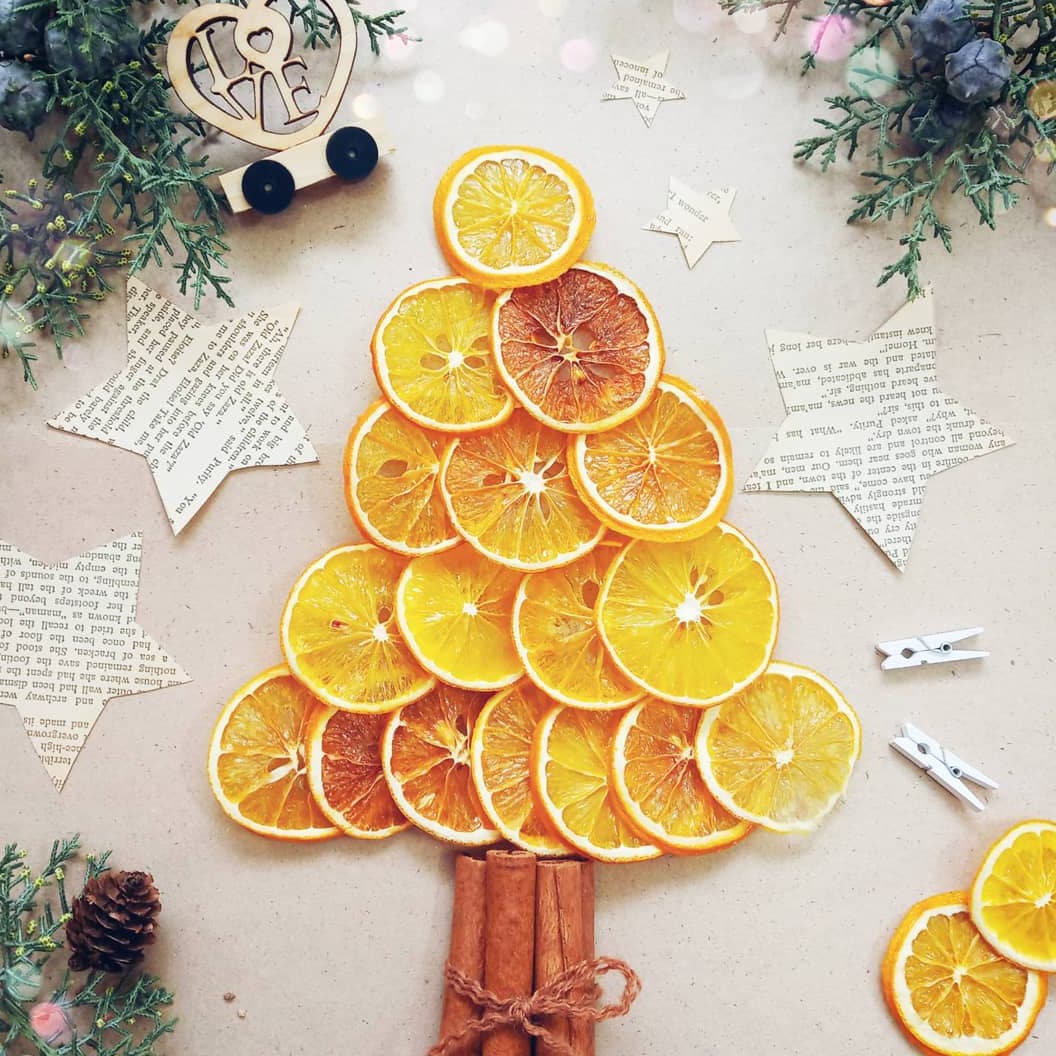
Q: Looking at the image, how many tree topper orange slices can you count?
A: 1